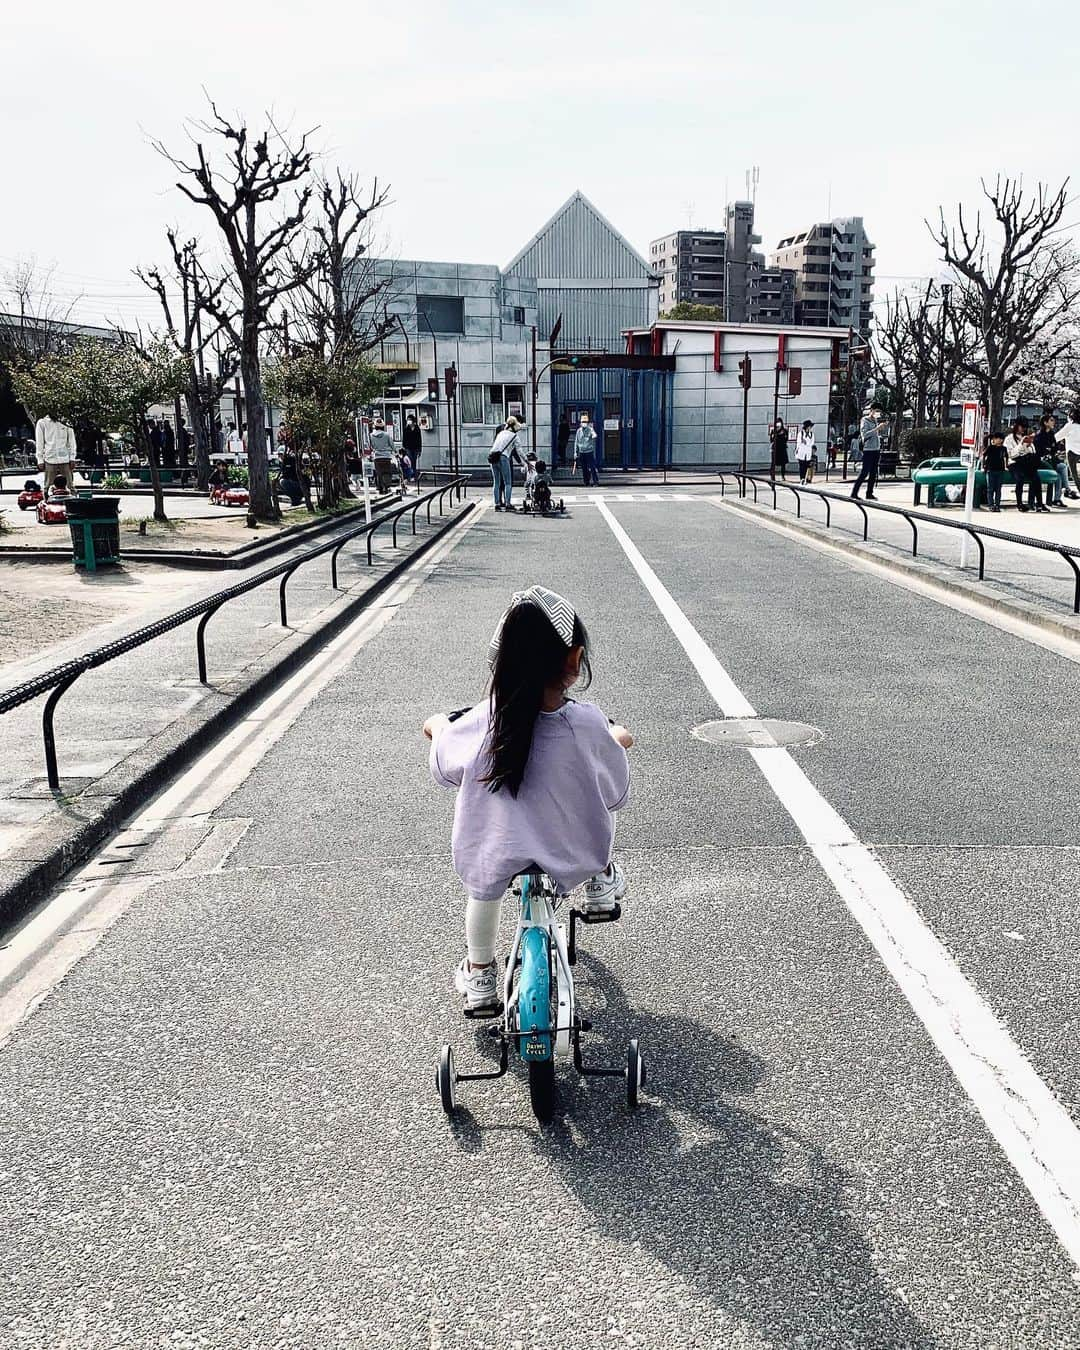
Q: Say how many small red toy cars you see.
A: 3